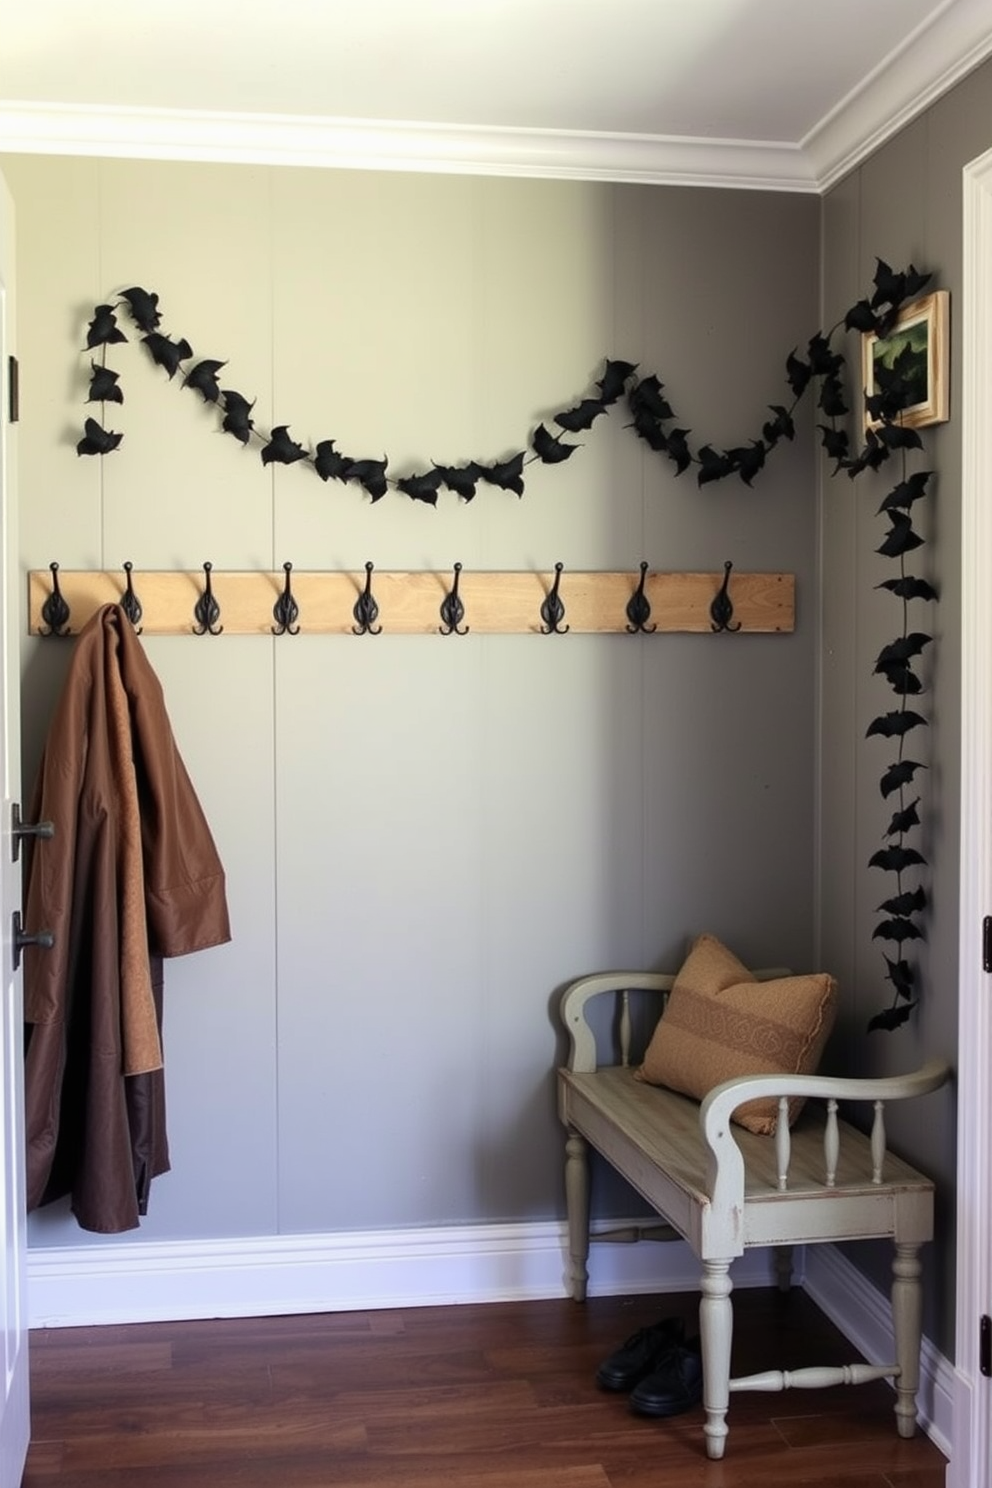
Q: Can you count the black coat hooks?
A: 9